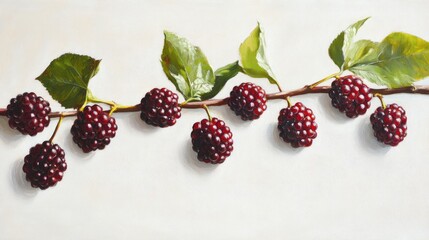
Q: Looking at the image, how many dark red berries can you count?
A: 9